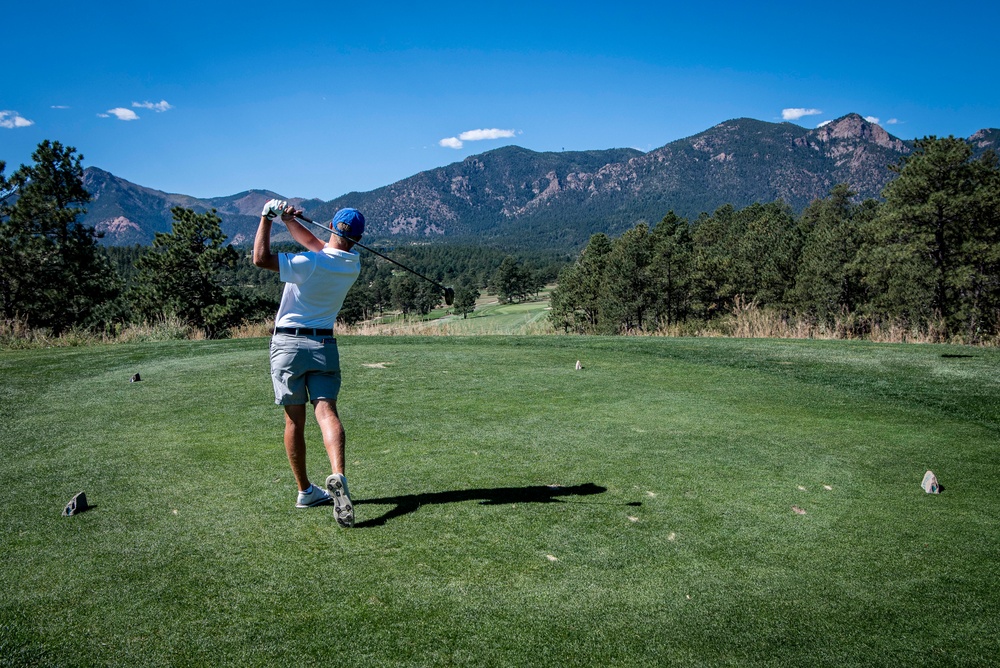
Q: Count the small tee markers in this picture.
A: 4